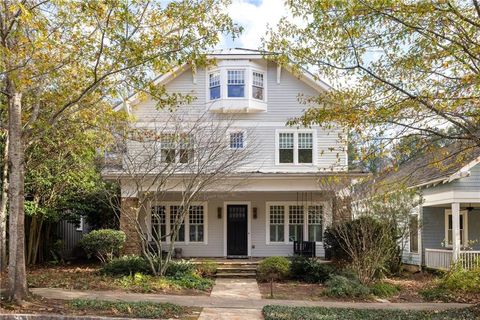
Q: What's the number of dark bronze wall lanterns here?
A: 2